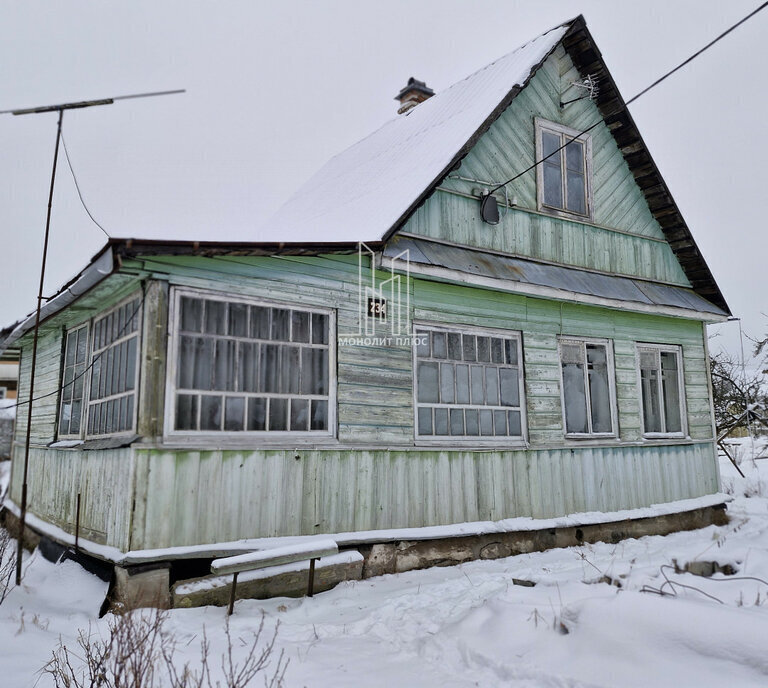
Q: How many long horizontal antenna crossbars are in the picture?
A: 1